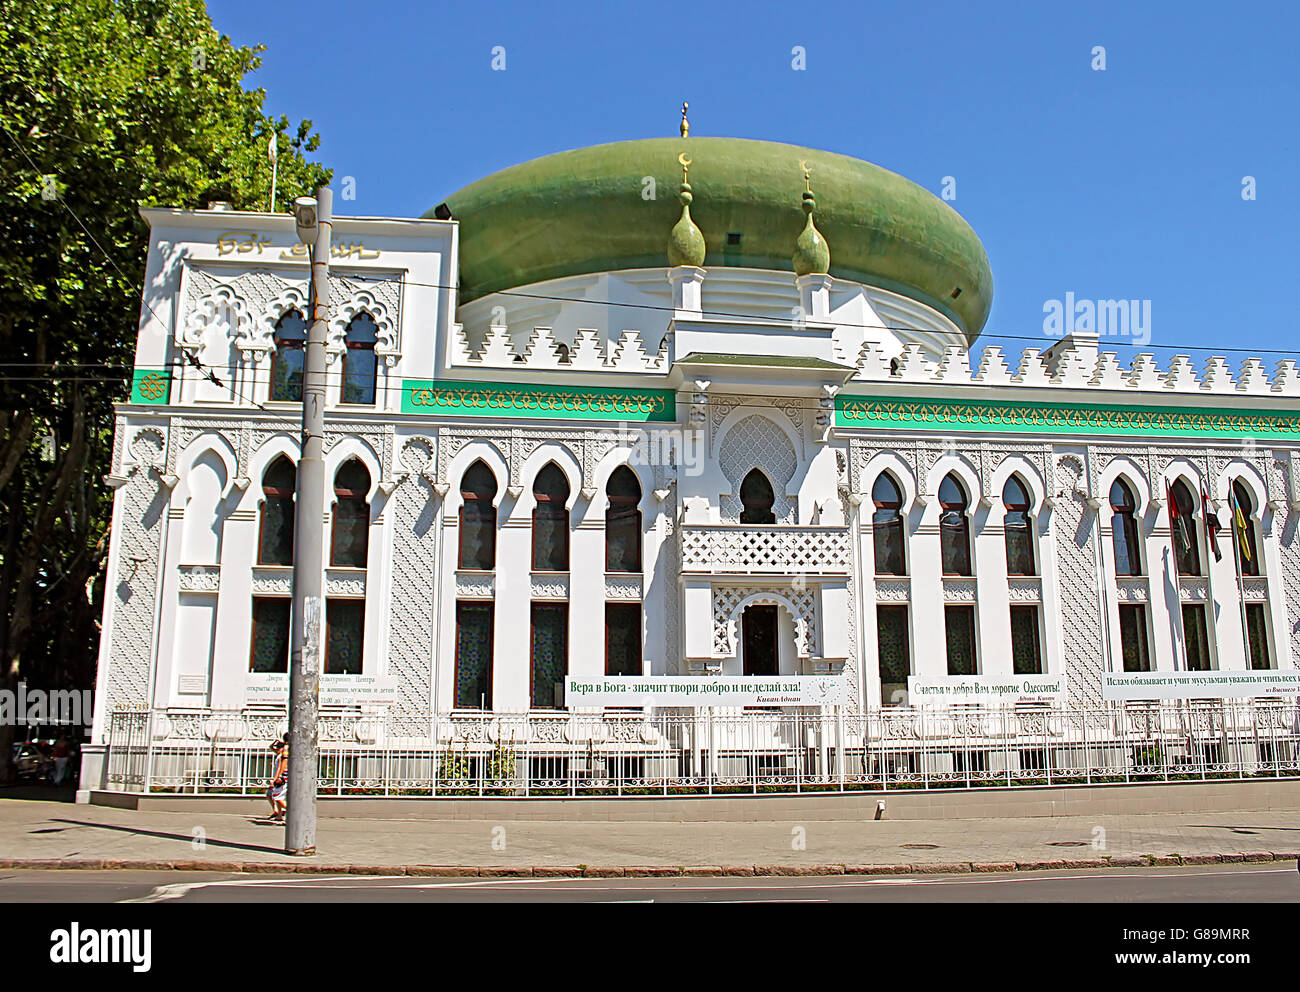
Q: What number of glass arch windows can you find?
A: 14